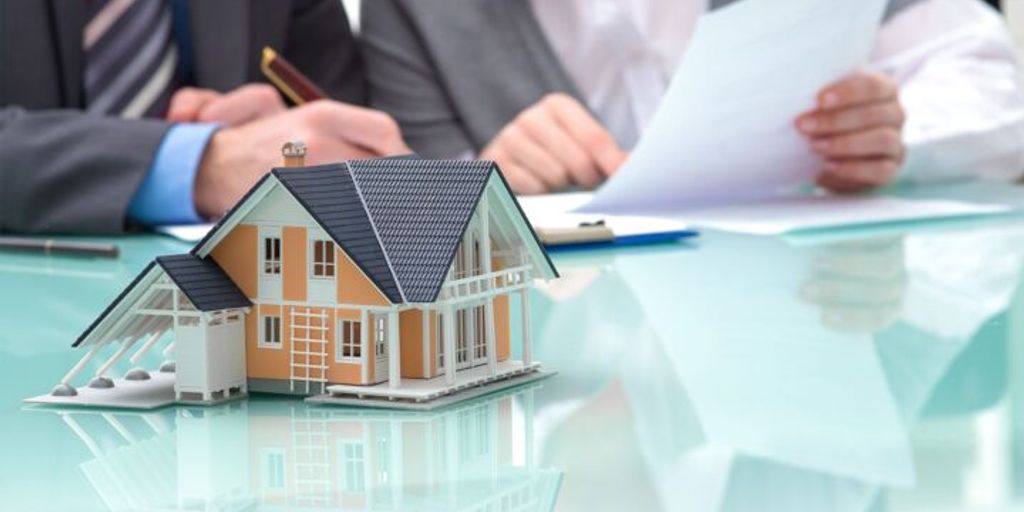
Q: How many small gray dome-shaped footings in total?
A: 4